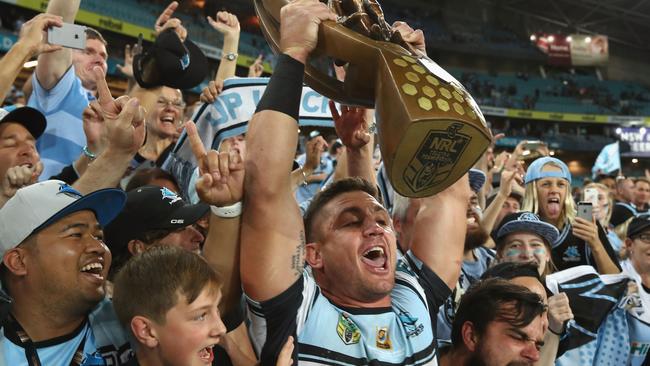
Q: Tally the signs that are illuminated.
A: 2